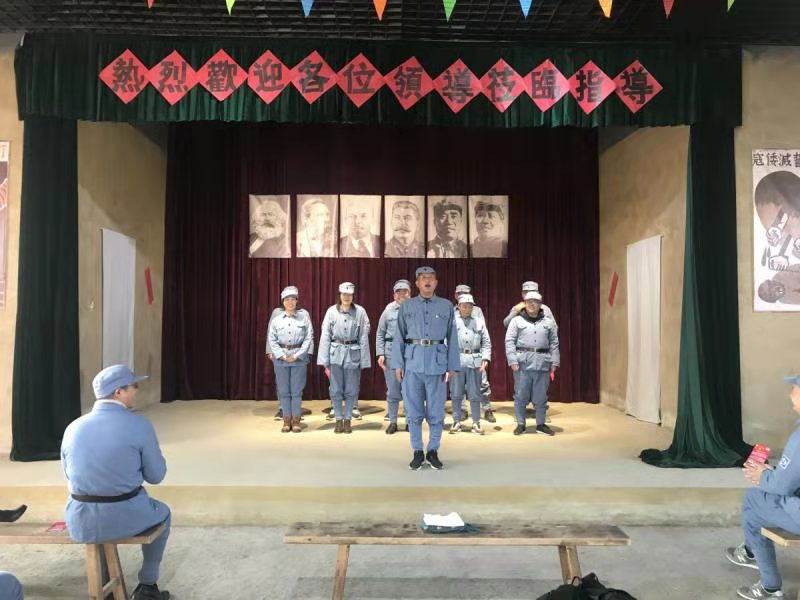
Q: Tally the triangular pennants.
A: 9